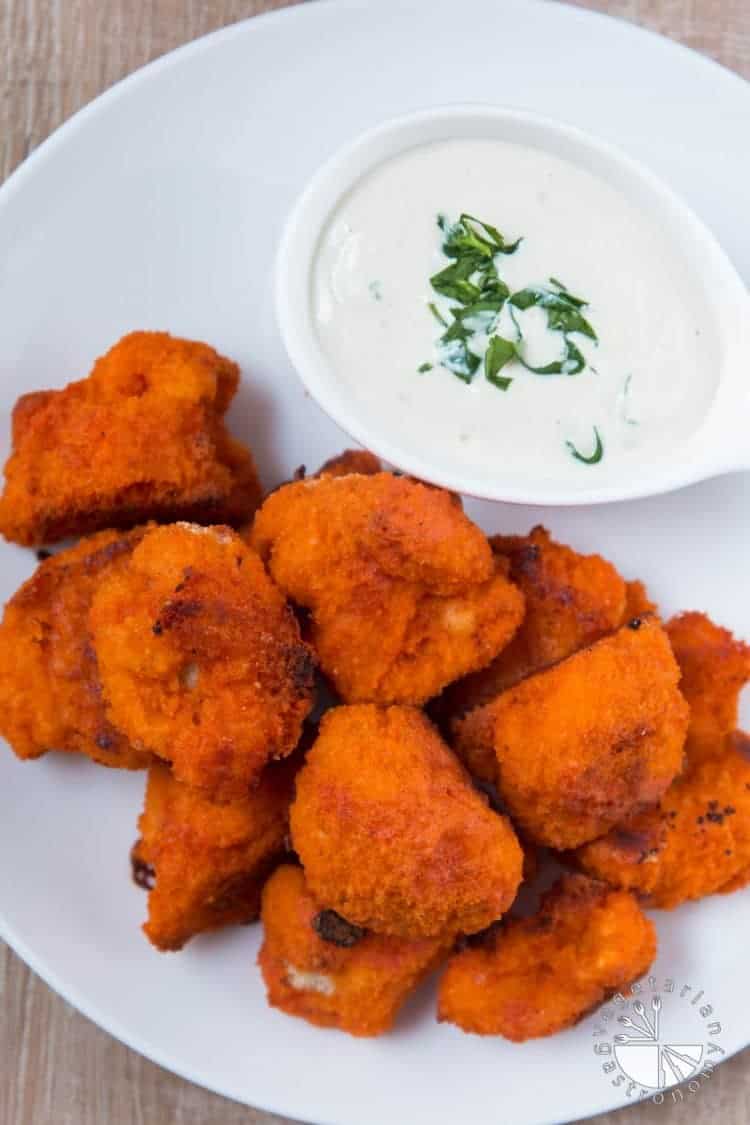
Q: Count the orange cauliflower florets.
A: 13